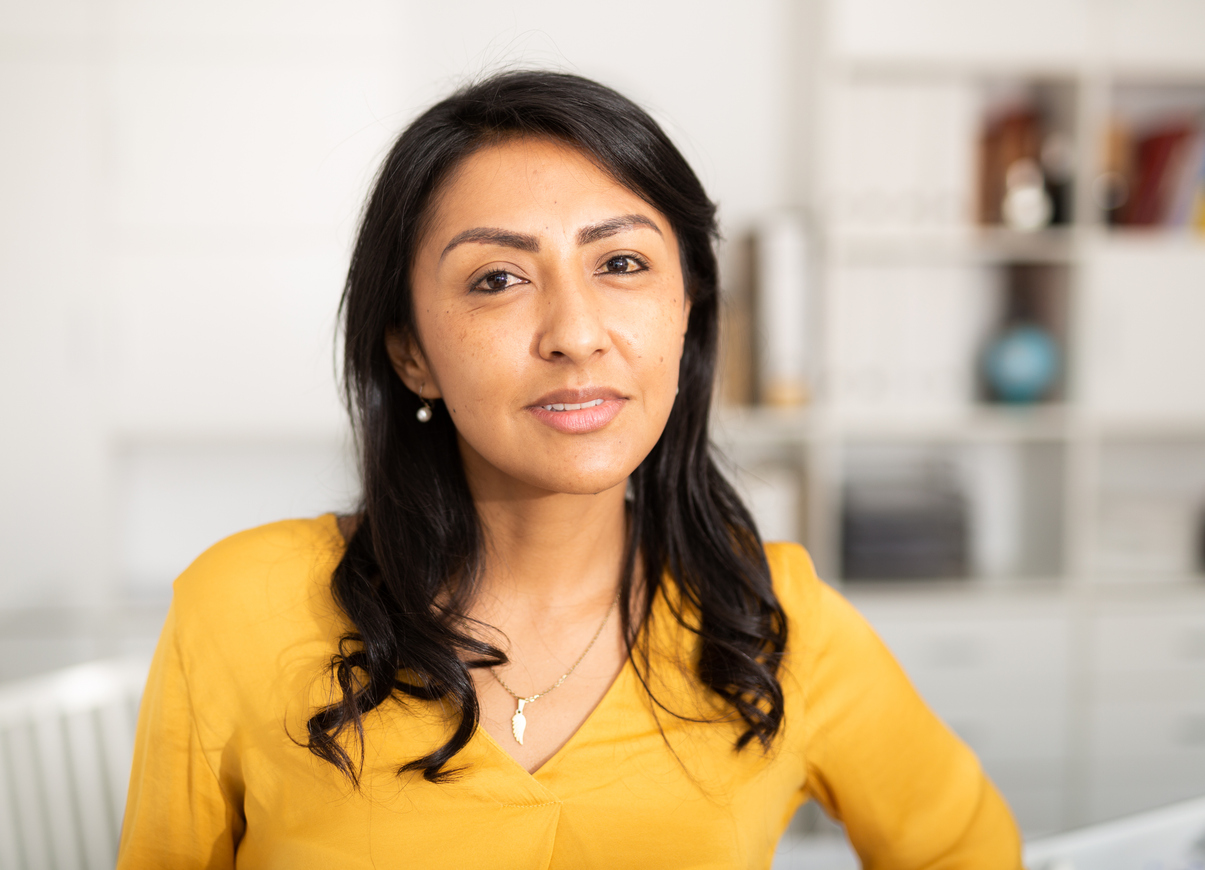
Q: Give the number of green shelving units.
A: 0